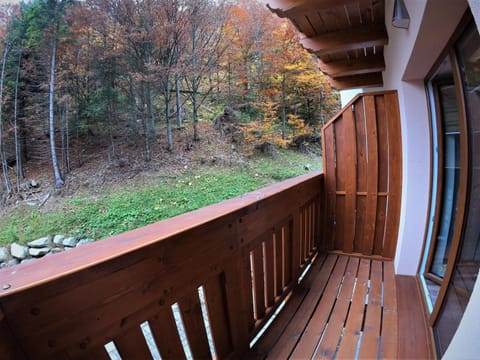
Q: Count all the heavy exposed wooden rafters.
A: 4